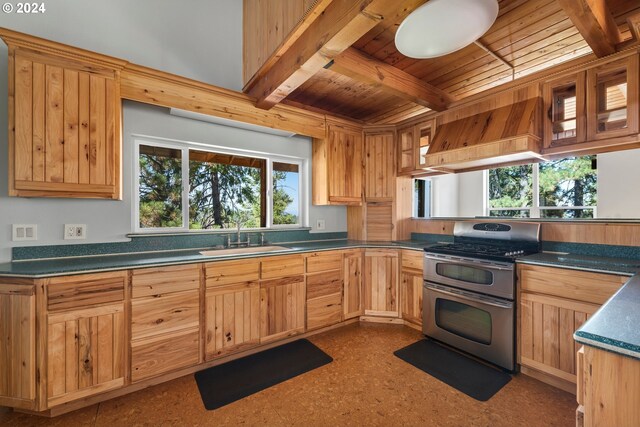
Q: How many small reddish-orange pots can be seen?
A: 0